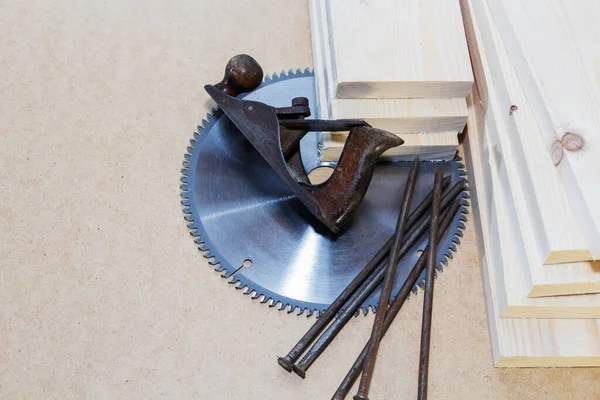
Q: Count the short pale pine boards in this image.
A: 3